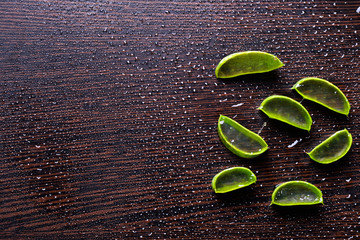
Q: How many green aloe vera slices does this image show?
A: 7